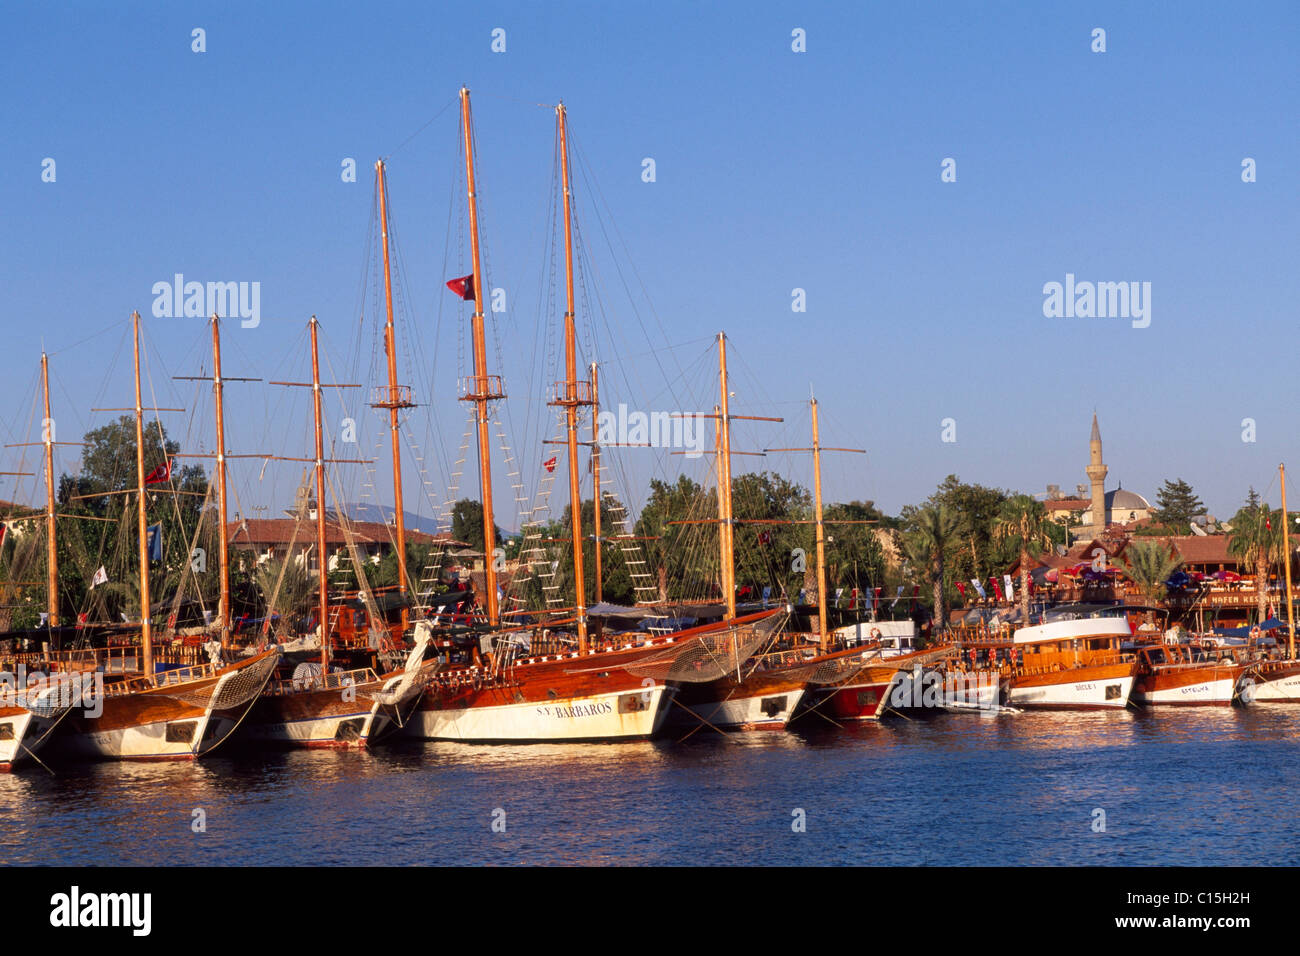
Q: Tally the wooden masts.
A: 12